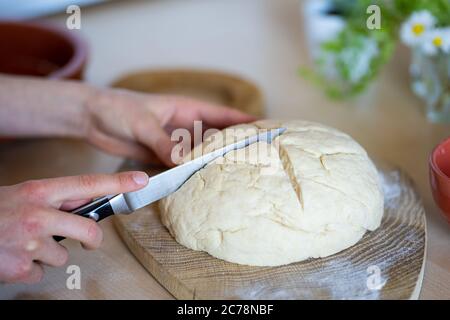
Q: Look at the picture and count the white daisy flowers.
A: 2